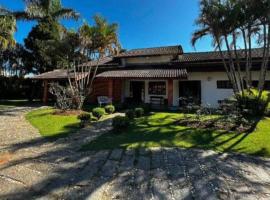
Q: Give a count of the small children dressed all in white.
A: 0